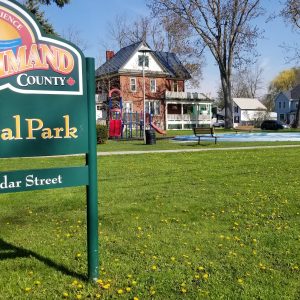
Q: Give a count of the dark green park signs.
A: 1